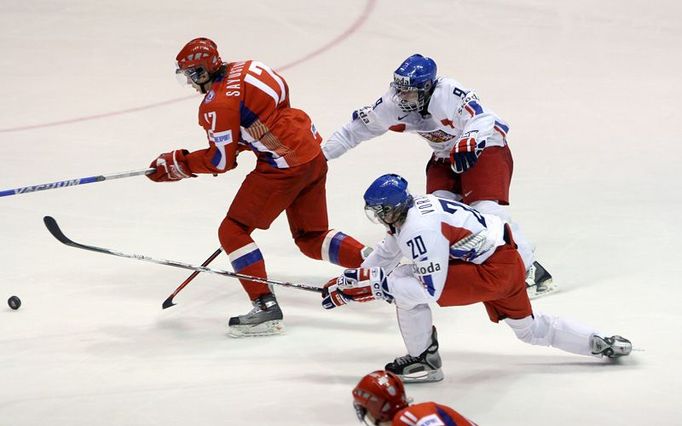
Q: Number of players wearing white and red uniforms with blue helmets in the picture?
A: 2